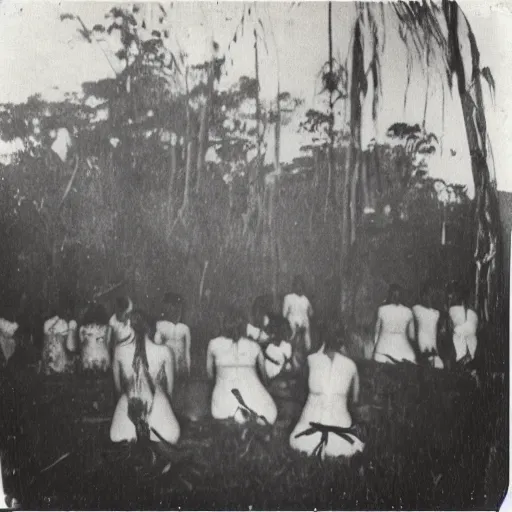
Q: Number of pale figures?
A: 14